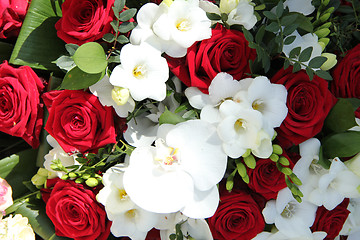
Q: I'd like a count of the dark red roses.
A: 11